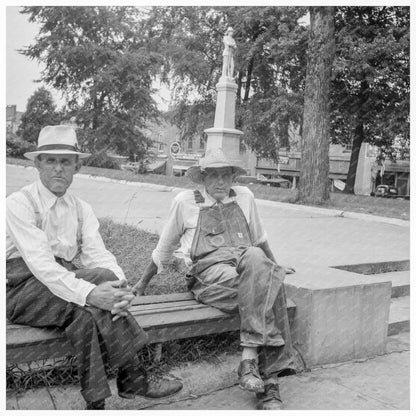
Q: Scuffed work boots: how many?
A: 2